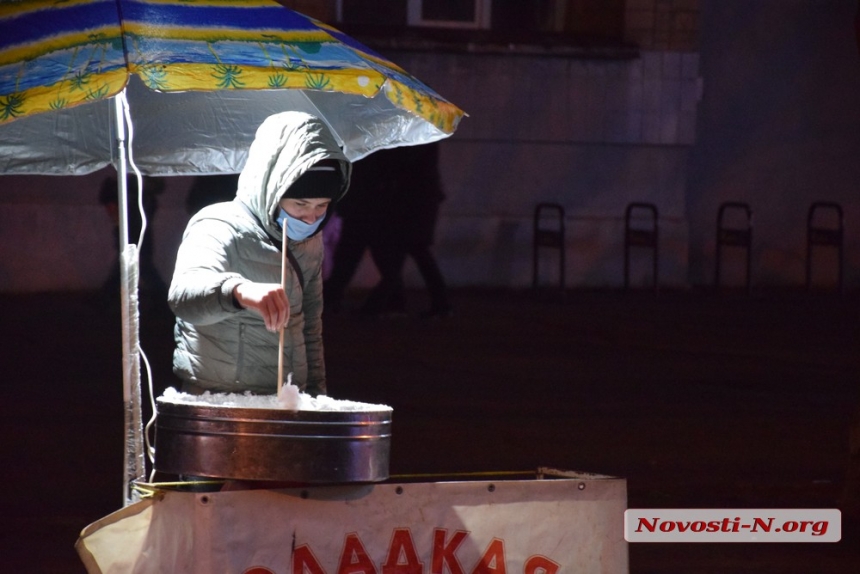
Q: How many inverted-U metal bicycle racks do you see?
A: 4